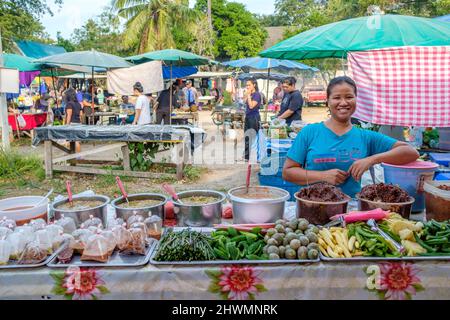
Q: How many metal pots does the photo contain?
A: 4